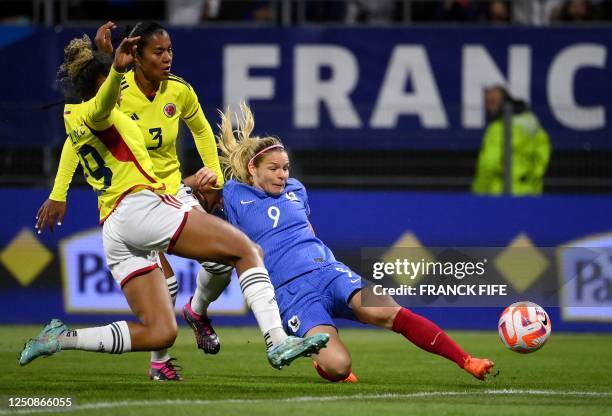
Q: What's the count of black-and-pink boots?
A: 2